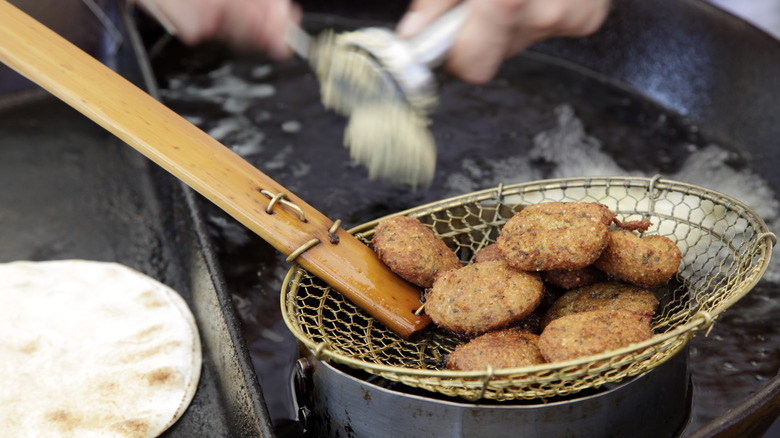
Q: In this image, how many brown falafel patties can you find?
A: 9